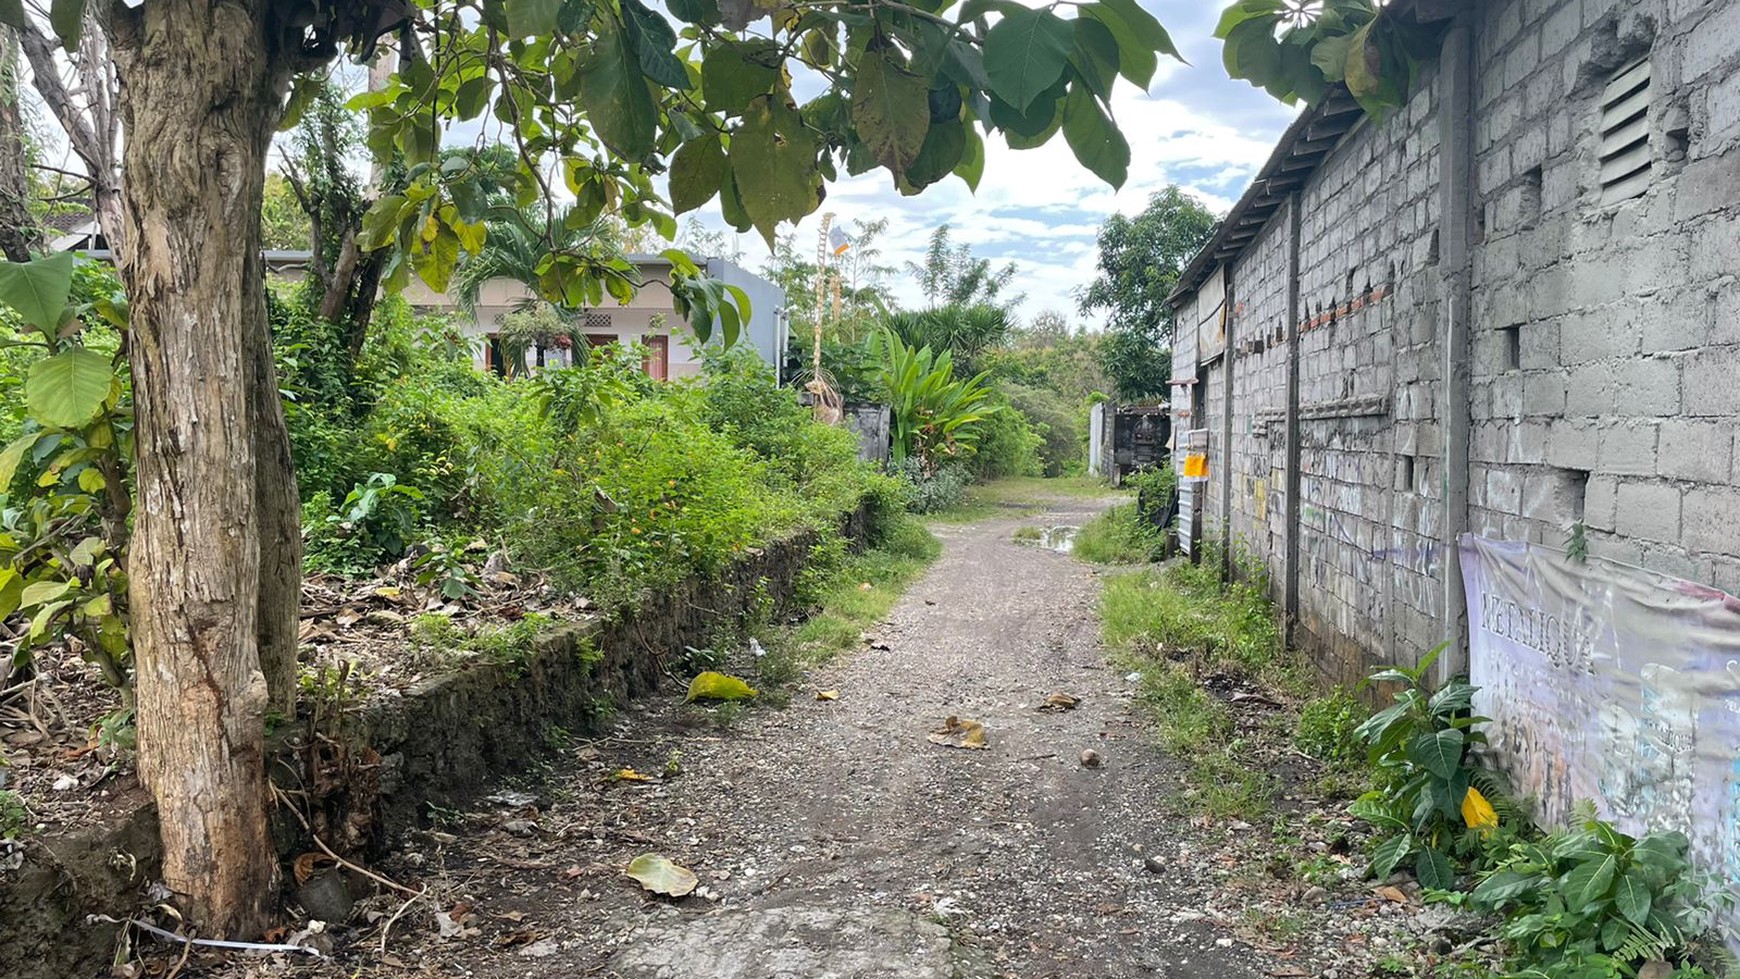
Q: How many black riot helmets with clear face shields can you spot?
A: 0